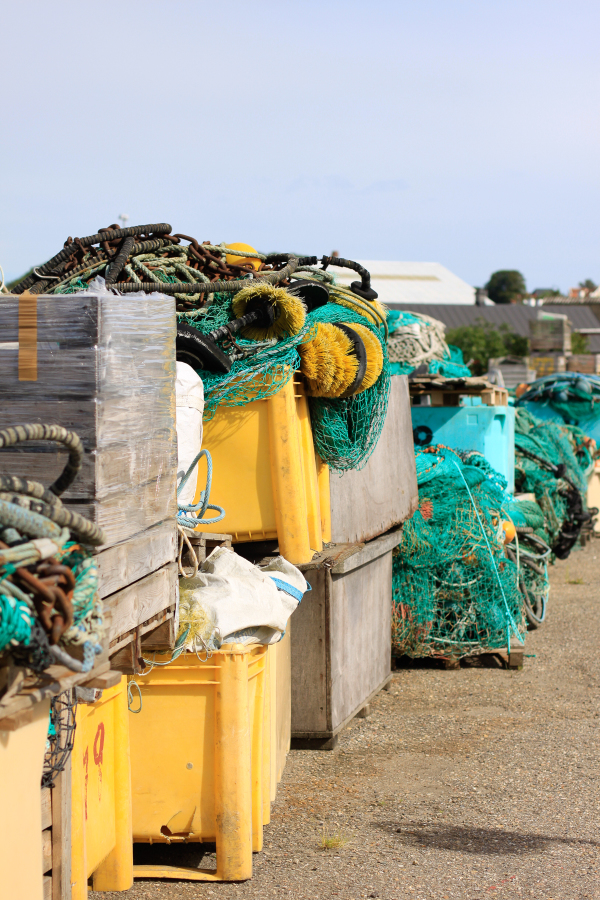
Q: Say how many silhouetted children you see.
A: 0